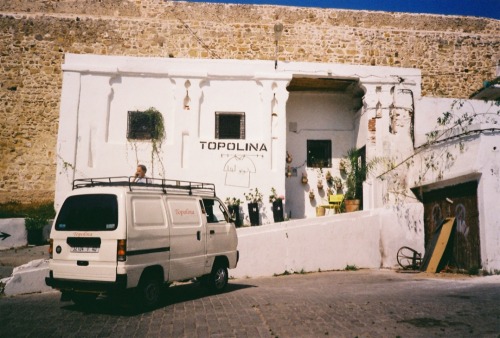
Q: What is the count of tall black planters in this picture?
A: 3